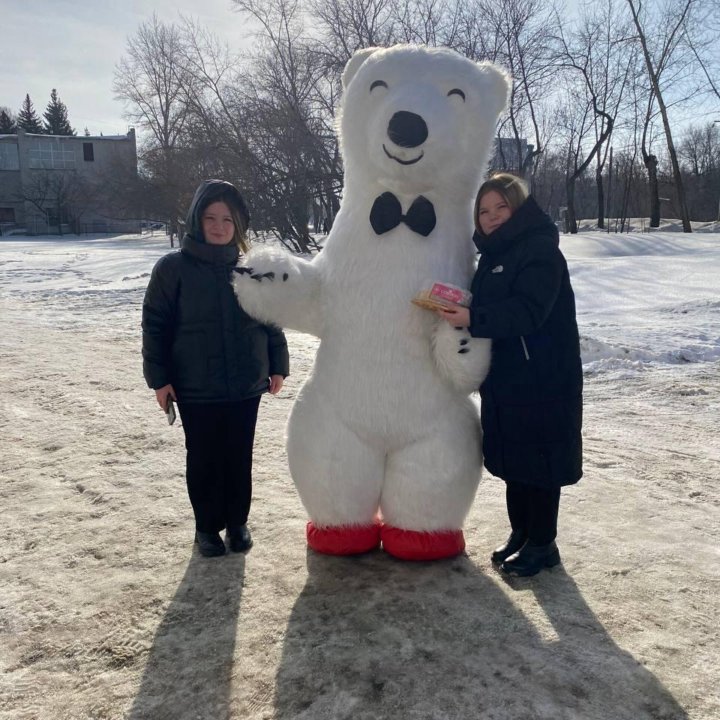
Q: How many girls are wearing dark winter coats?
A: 2